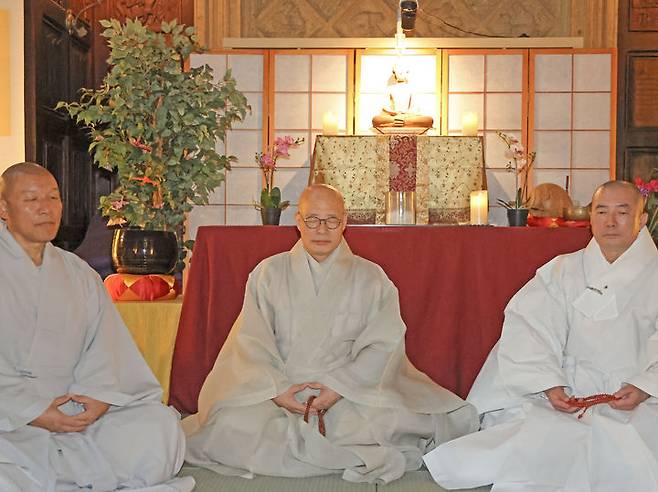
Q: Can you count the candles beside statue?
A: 2